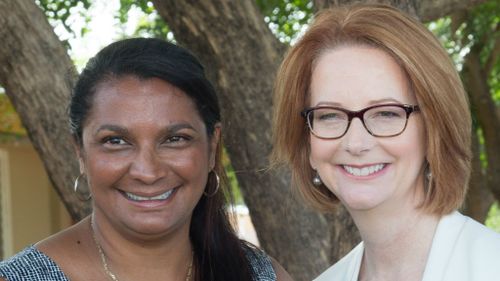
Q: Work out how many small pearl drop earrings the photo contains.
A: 2